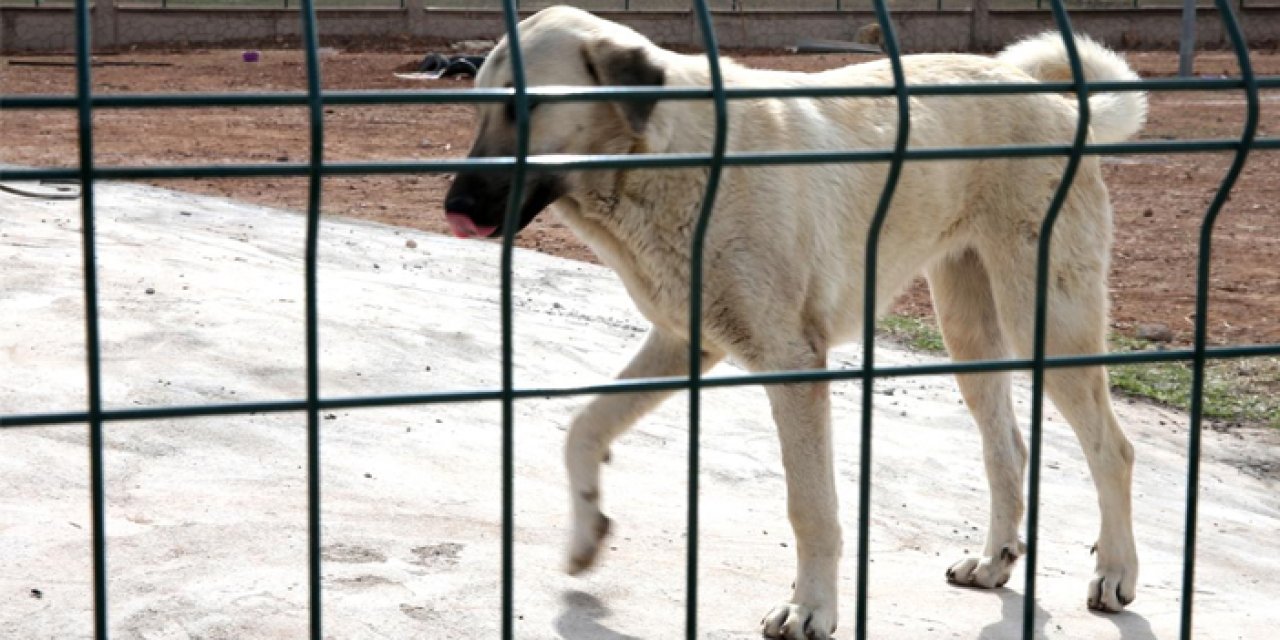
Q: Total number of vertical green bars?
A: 7